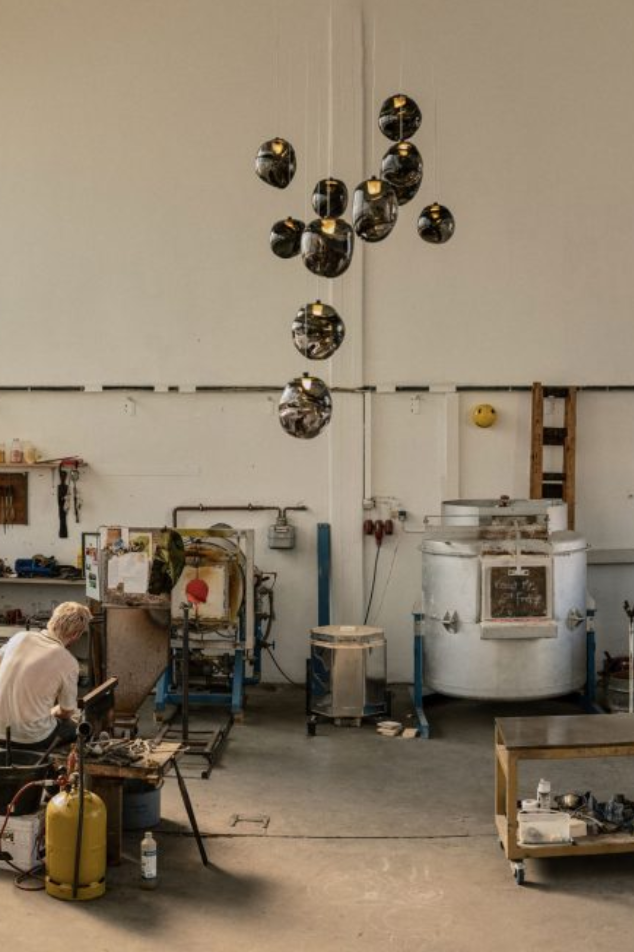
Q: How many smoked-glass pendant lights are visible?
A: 10